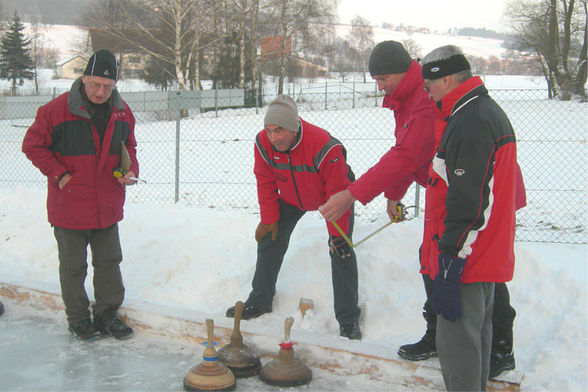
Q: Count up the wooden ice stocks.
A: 3